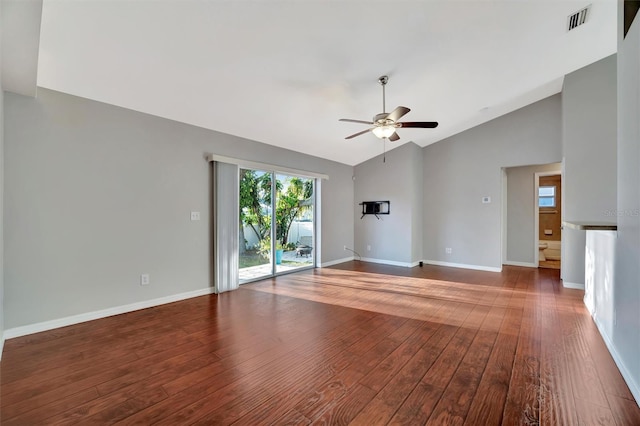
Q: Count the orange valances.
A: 0